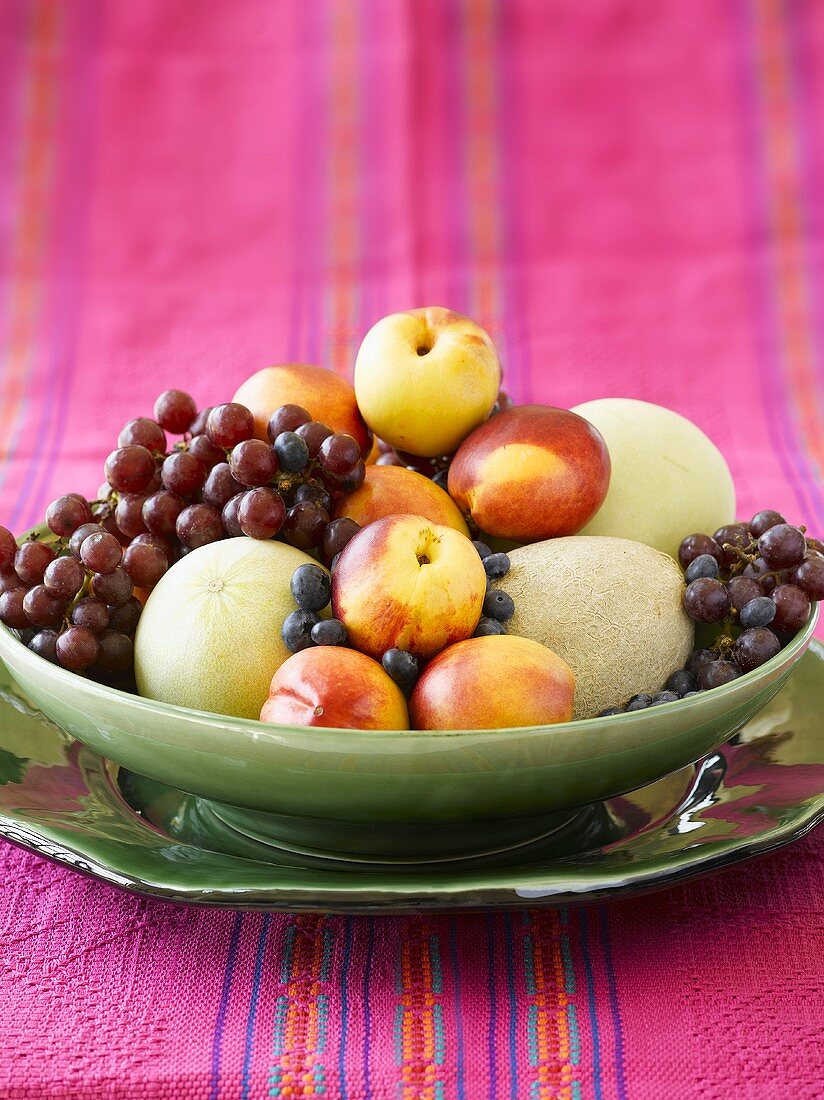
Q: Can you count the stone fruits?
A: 7